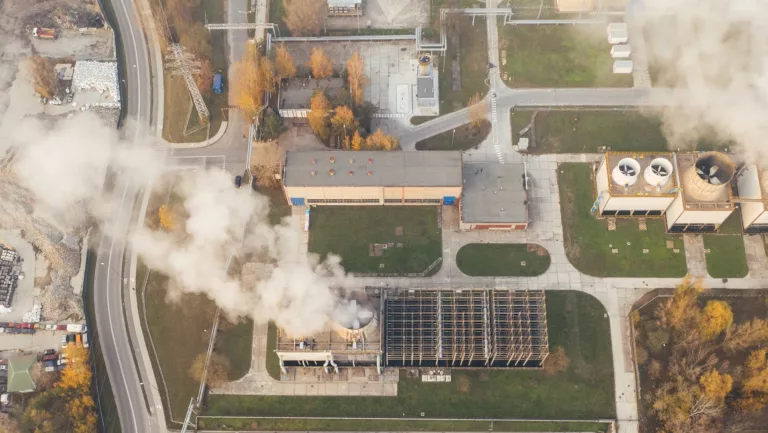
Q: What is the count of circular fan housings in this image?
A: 4